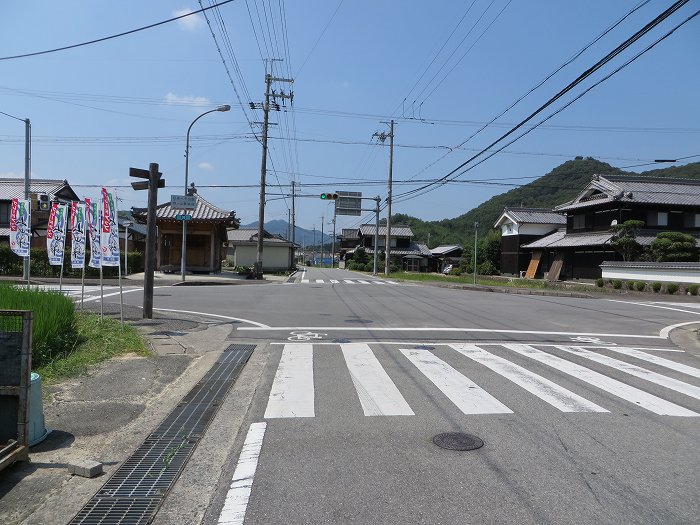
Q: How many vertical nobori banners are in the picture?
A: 5